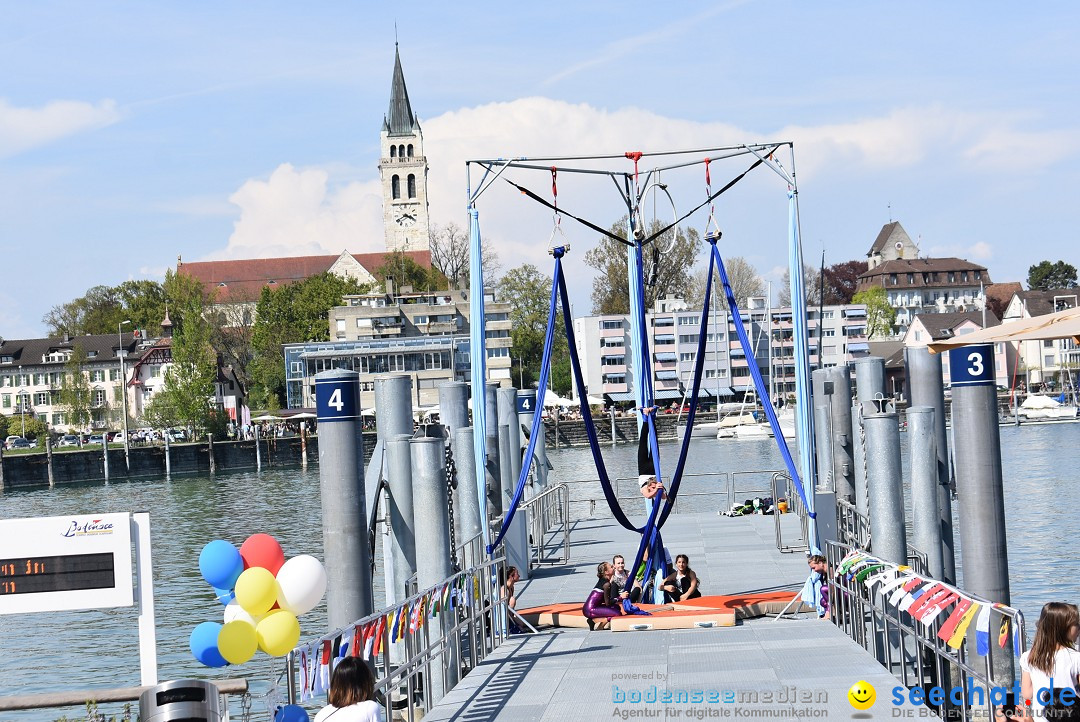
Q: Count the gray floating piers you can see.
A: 1